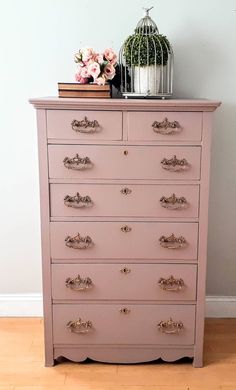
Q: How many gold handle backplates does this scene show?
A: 12